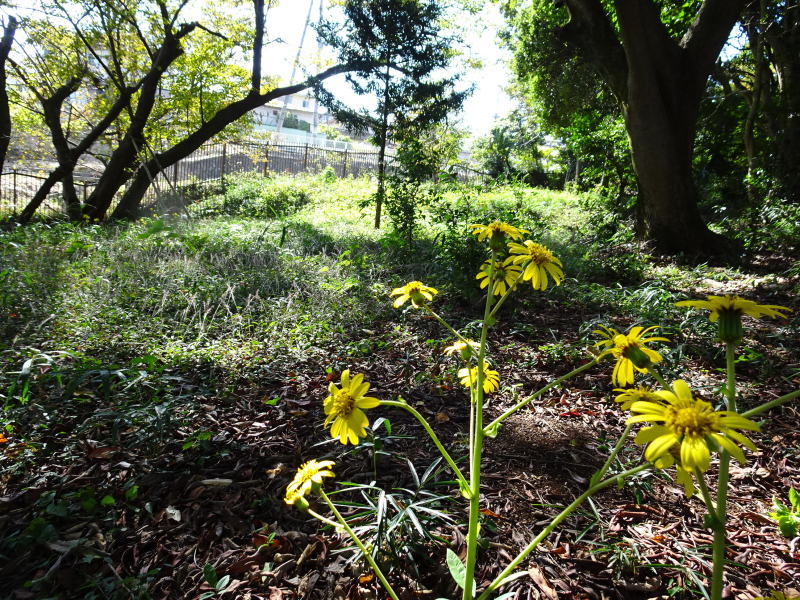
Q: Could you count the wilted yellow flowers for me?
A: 0